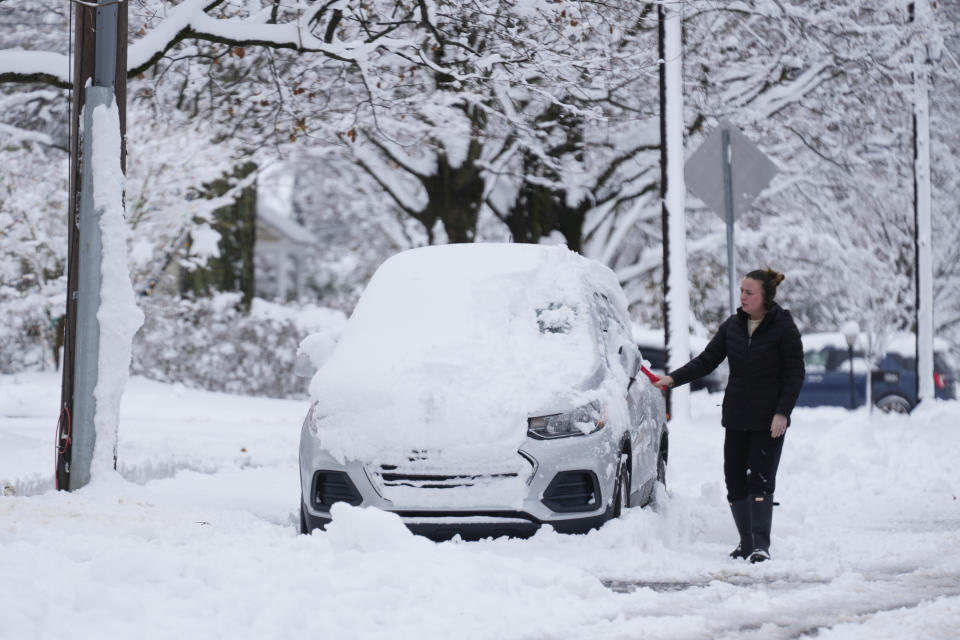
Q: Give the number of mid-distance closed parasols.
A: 0